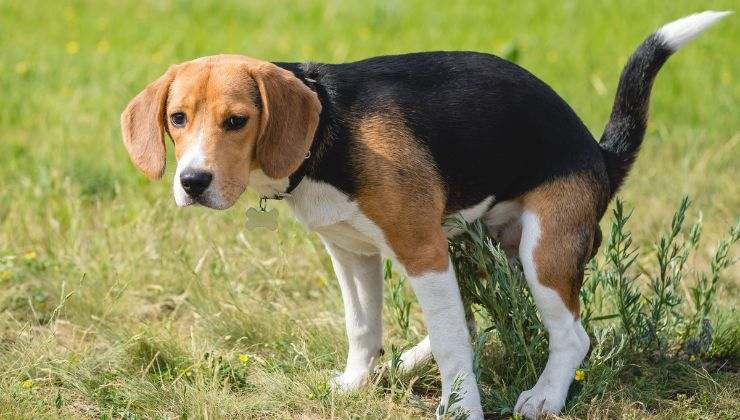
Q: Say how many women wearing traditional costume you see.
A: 0